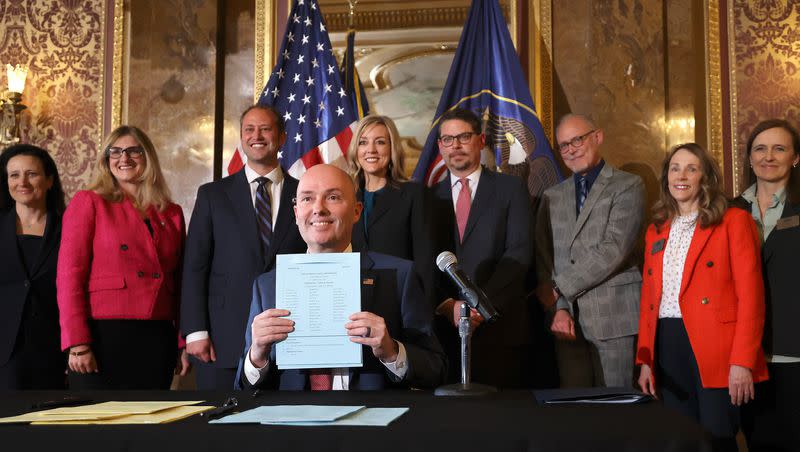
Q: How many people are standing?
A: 8